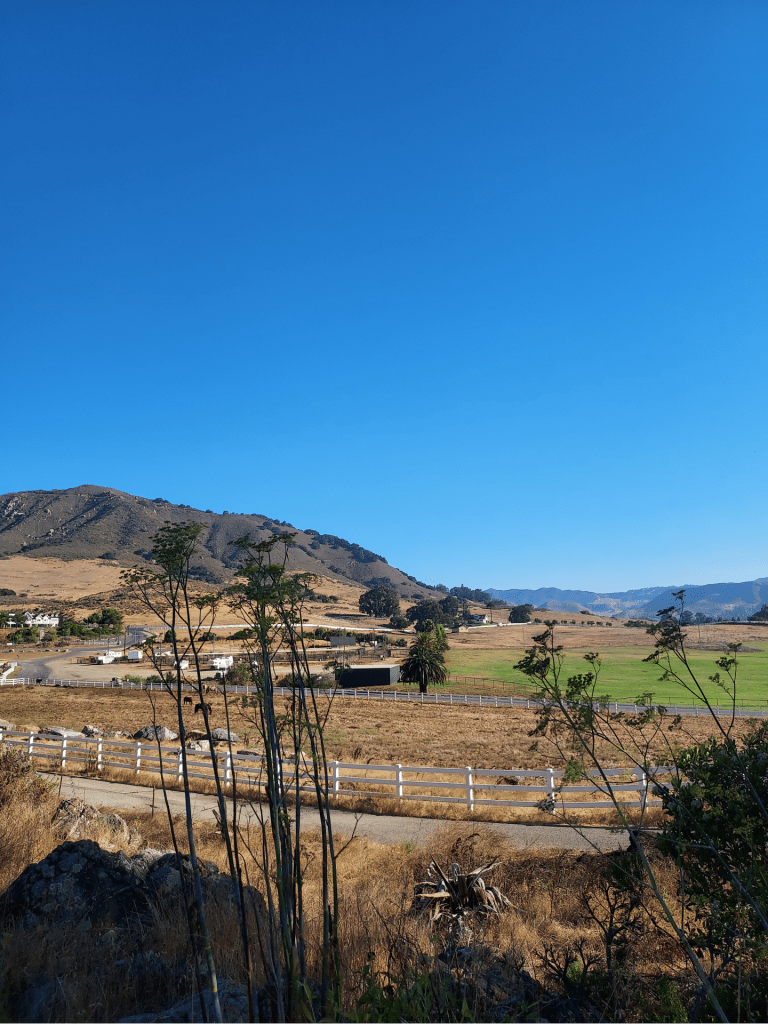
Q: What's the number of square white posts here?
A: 13